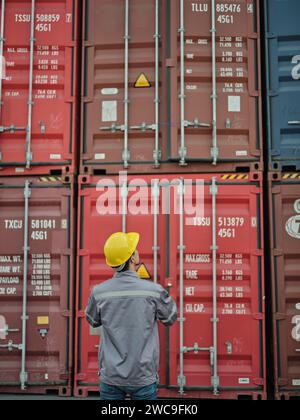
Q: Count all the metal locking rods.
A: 11